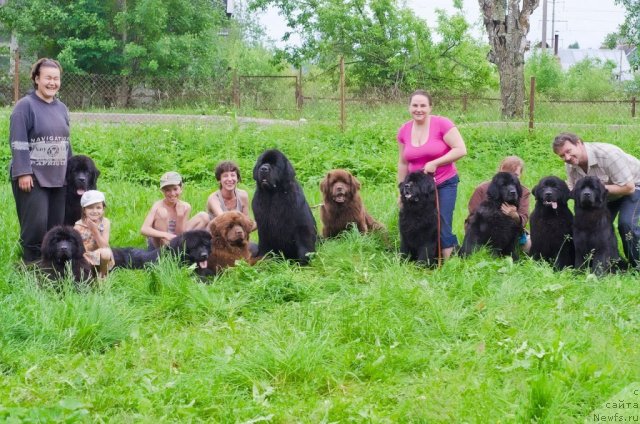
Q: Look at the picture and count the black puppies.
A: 8